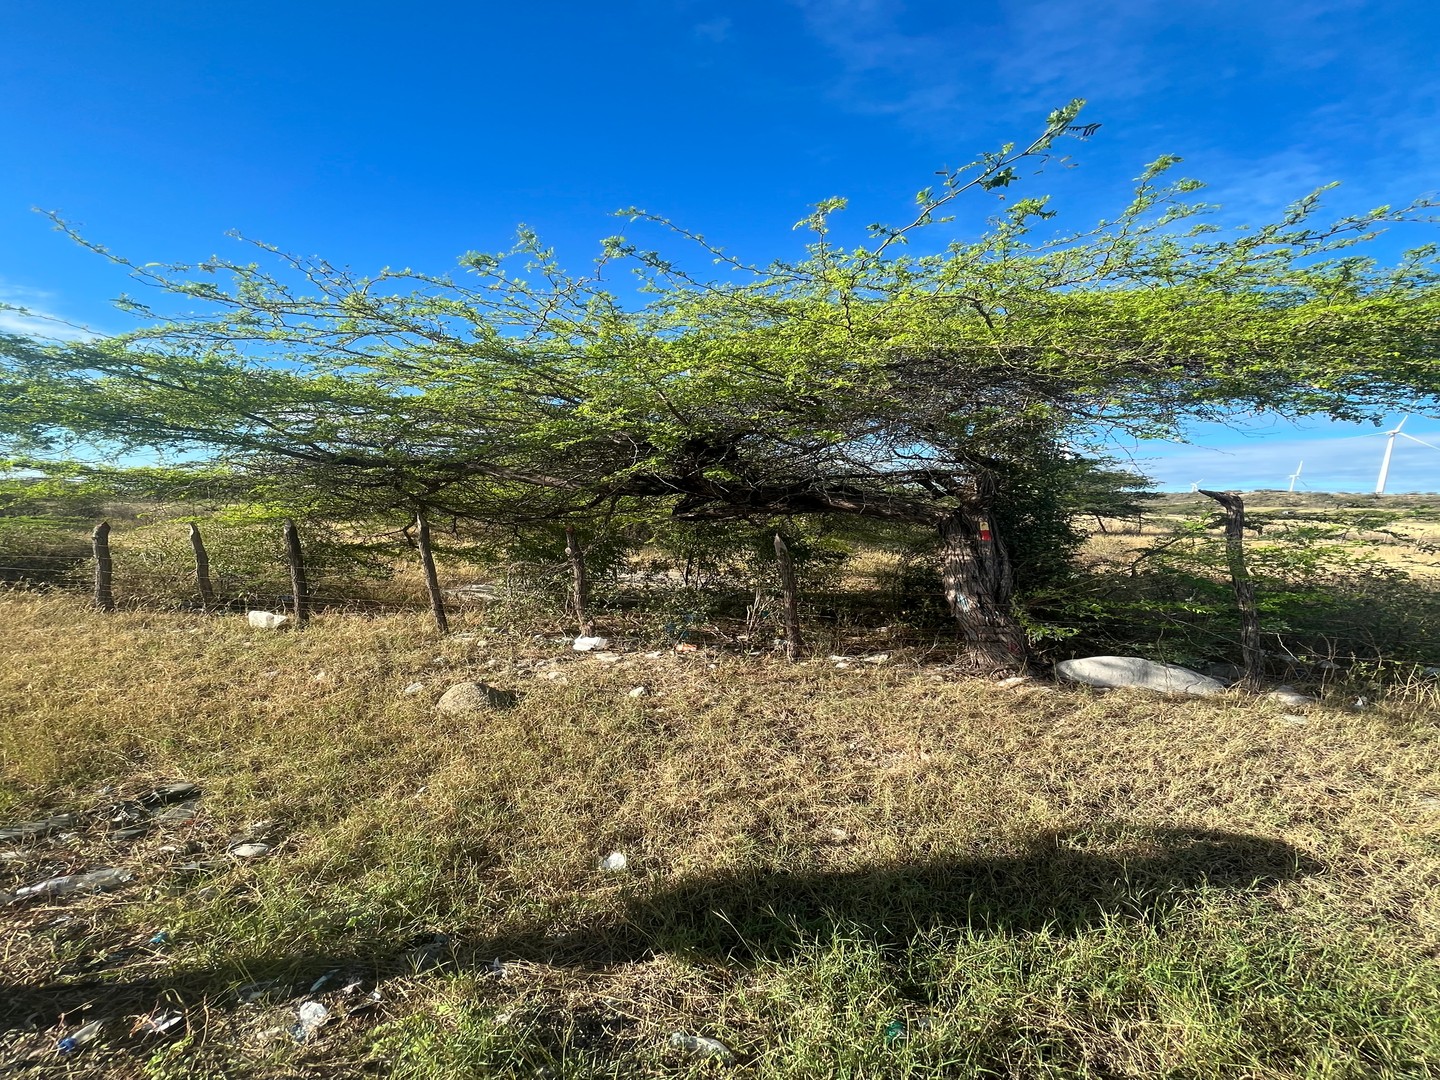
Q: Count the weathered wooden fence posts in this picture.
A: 7